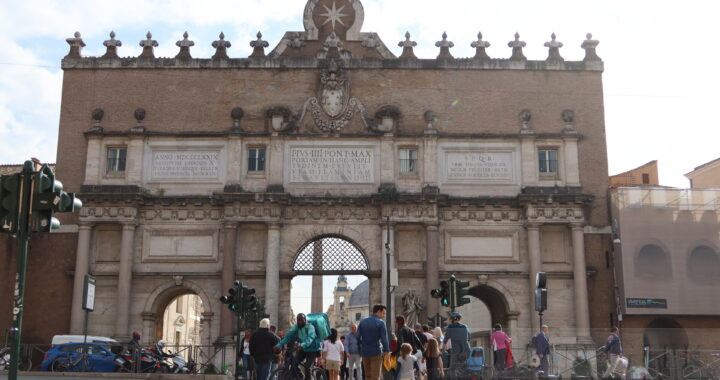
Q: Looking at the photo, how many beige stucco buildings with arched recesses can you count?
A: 1